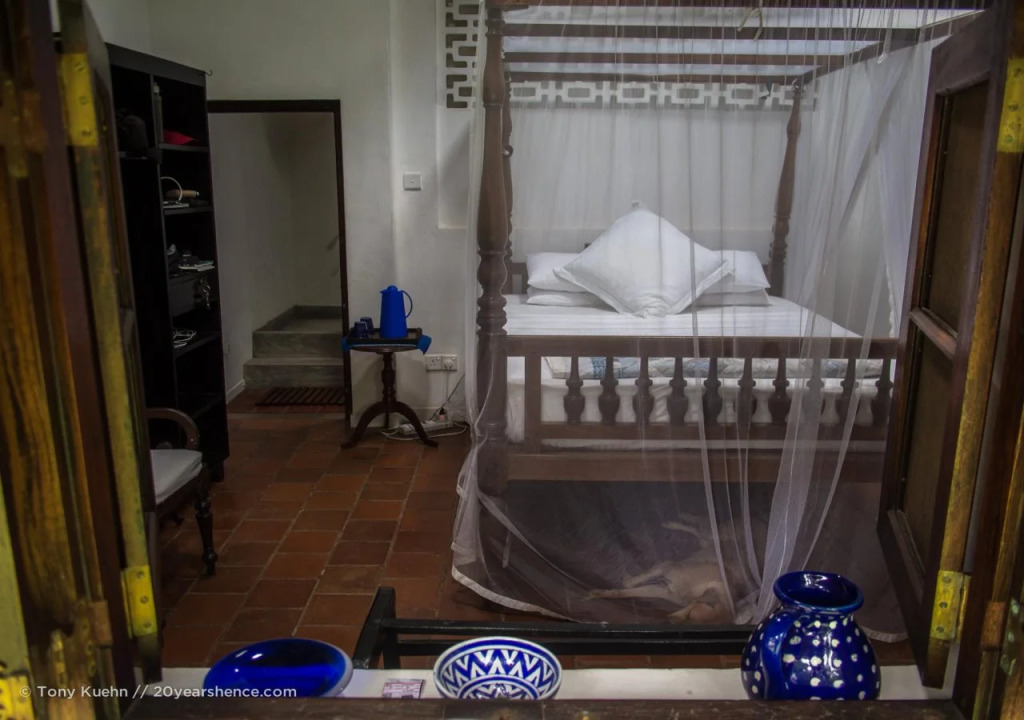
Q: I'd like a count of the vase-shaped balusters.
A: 10